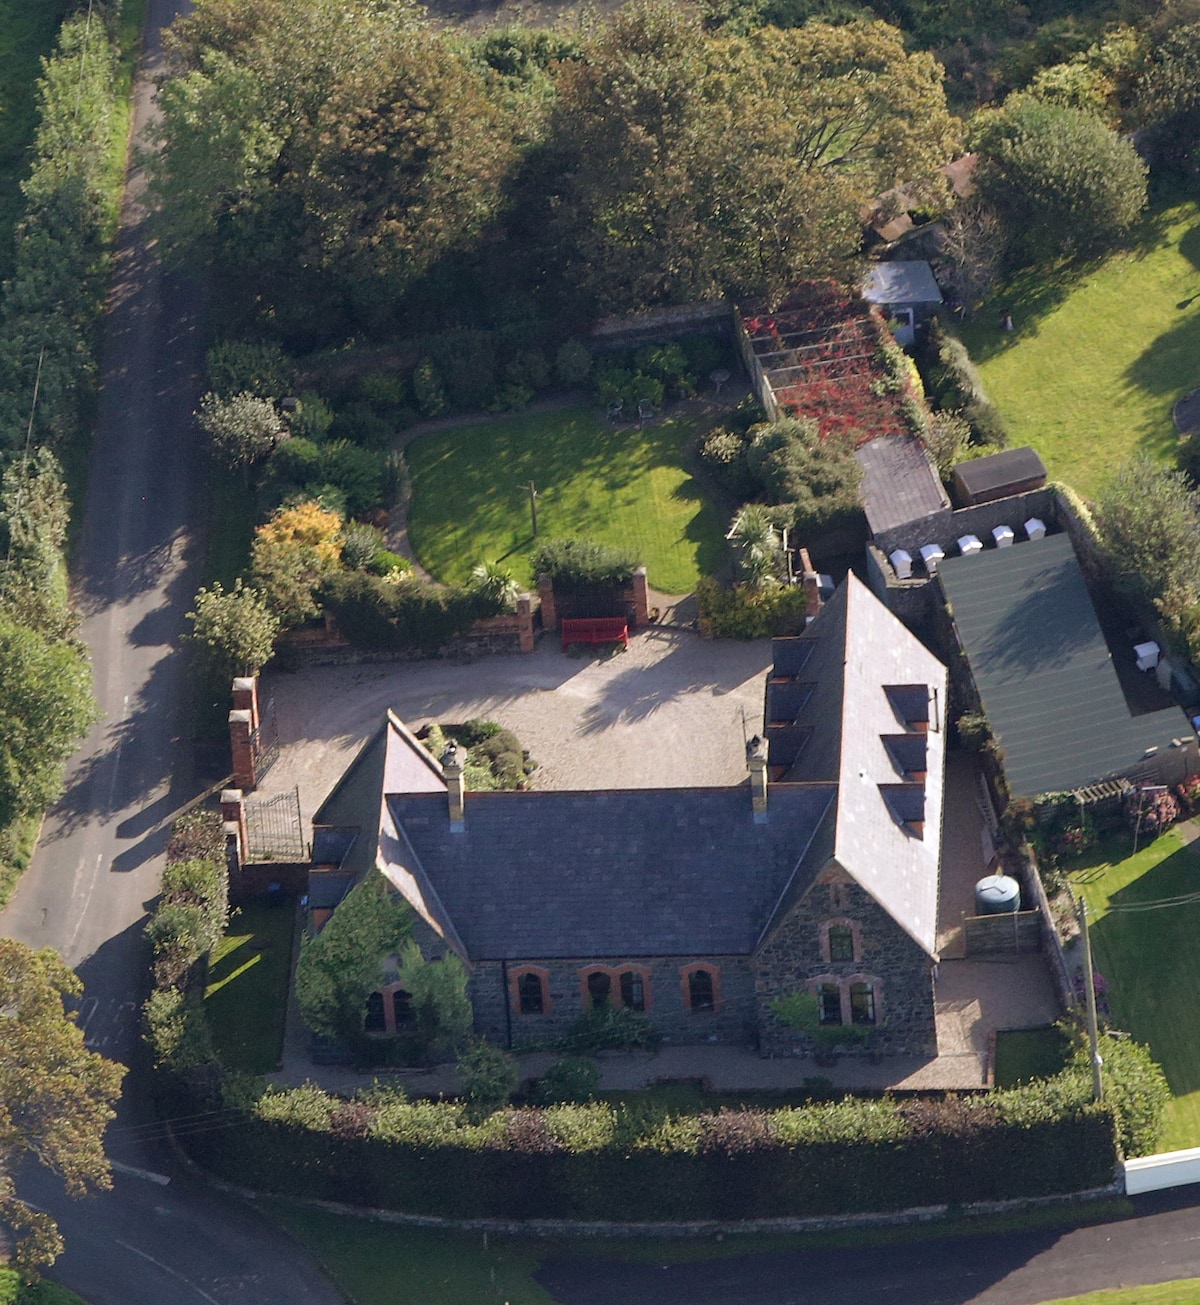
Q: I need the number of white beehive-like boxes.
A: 6